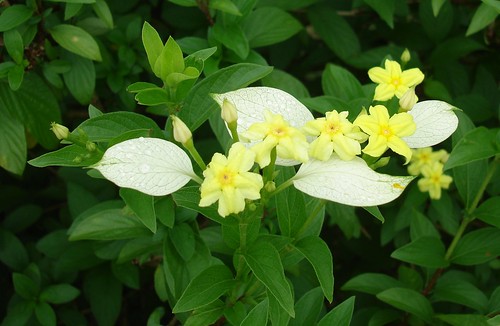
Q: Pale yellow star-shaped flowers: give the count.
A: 7